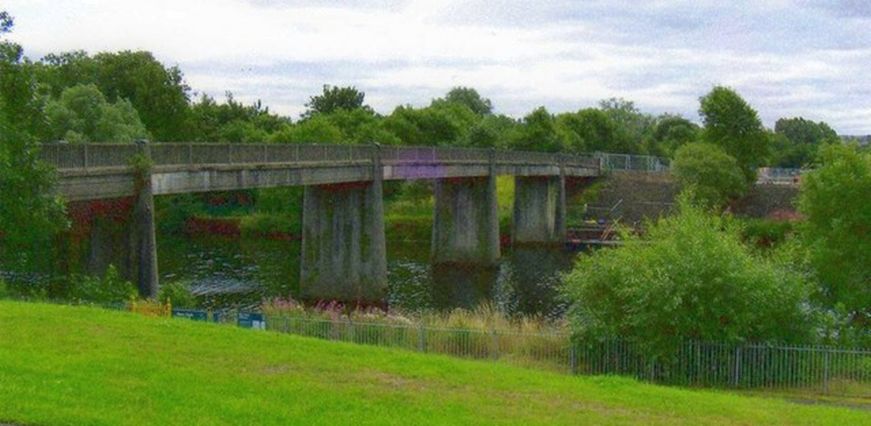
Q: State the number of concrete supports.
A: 4